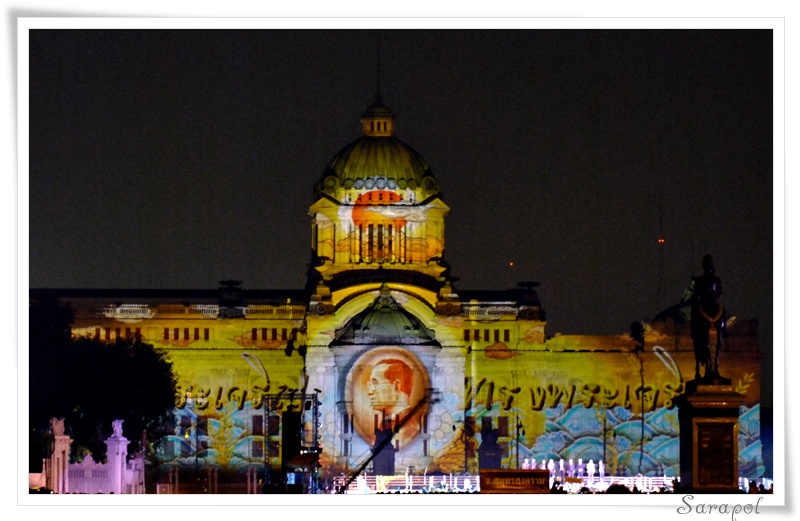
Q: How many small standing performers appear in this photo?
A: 9